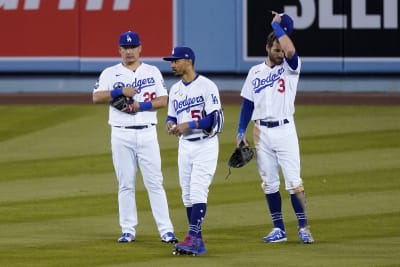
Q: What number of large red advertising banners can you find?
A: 1